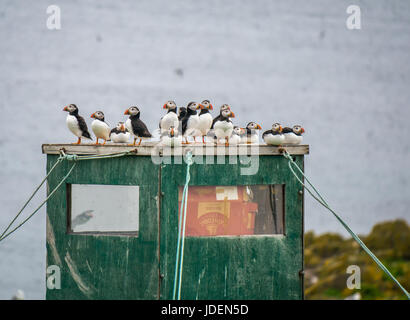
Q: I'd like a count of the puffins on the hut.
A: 15